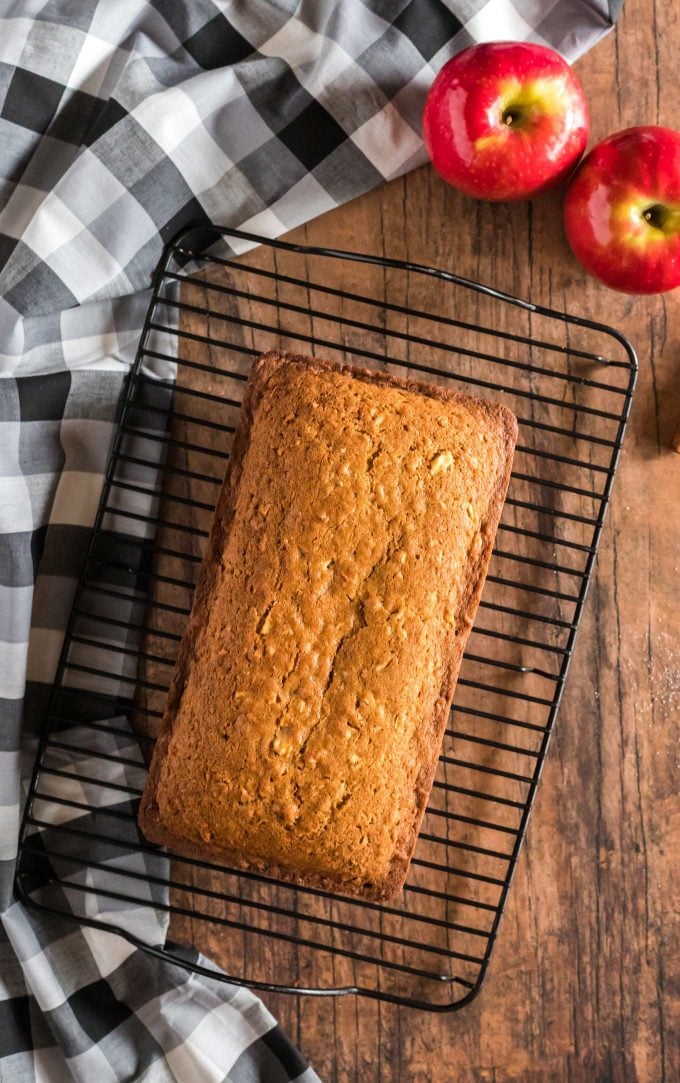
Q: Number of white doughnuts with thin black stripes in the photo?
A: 0